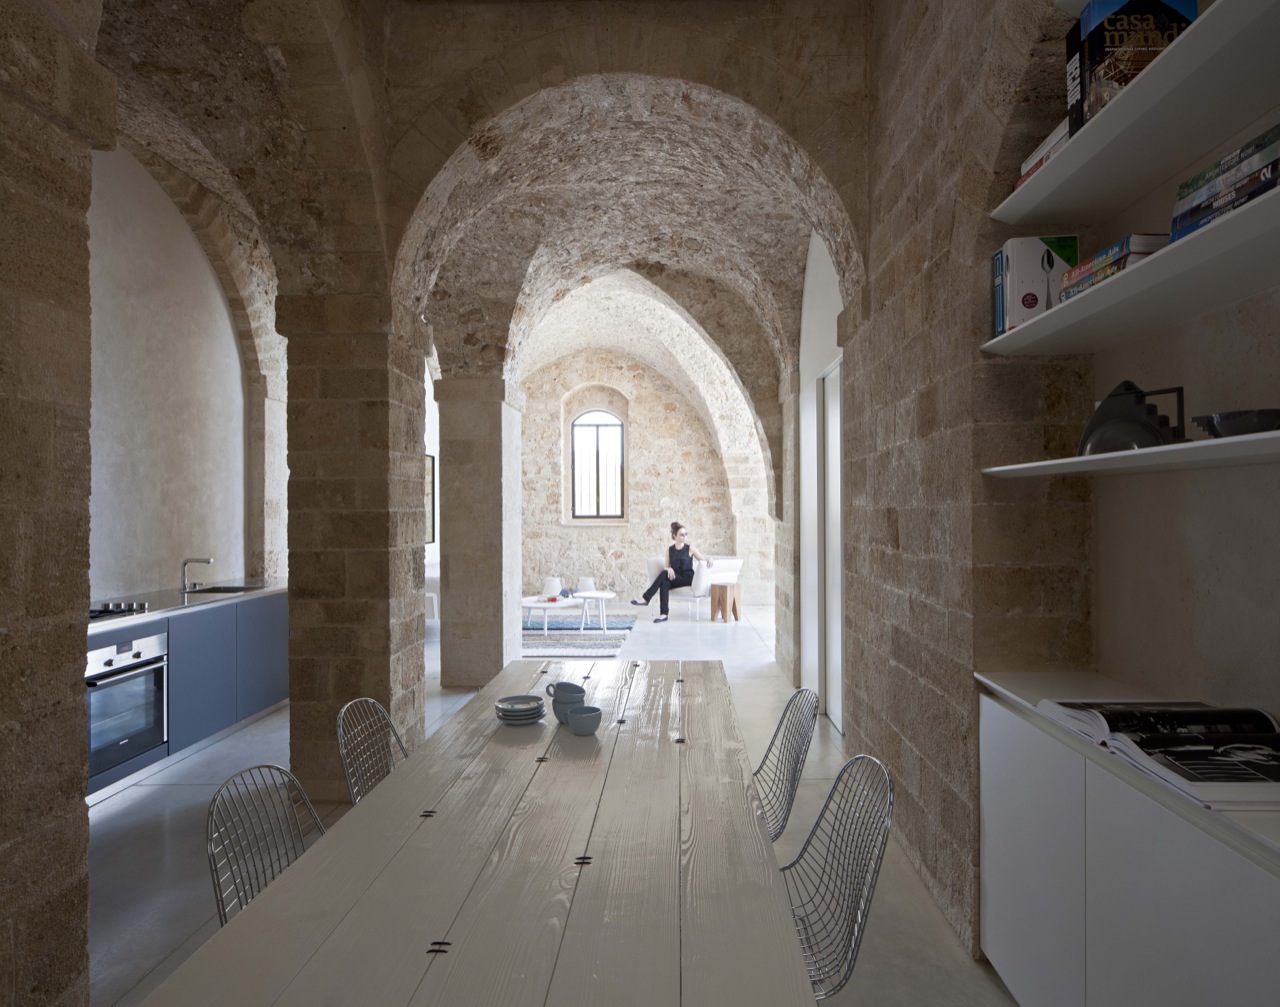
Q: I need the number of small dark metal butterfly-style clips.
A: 10